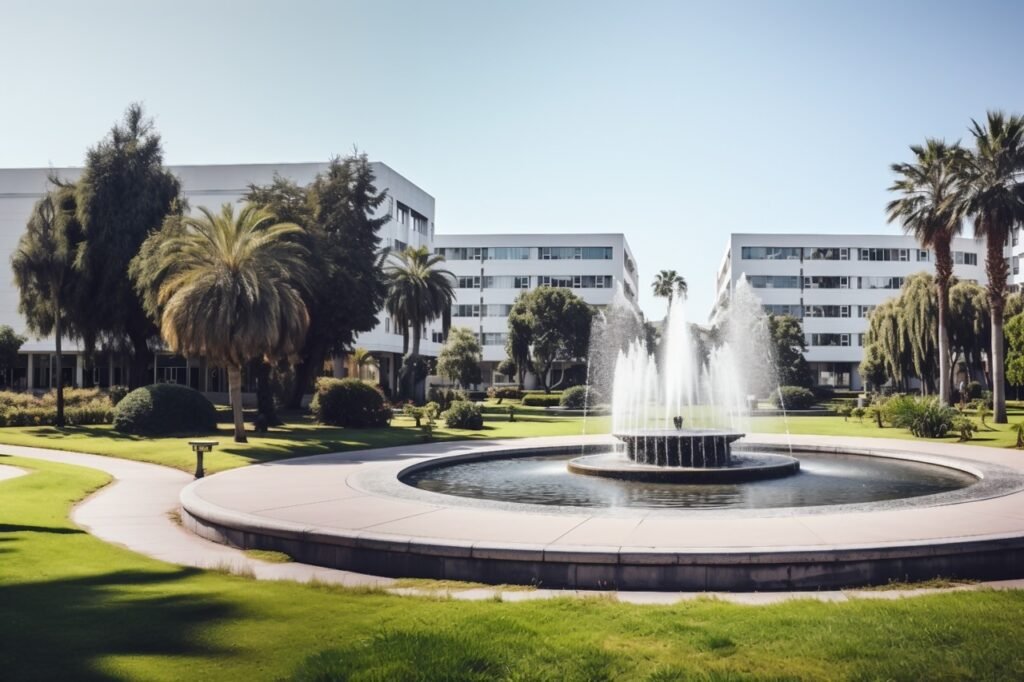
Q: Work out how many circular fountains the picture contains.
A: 1